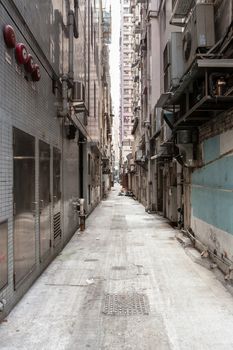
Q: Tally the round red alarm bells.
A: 4